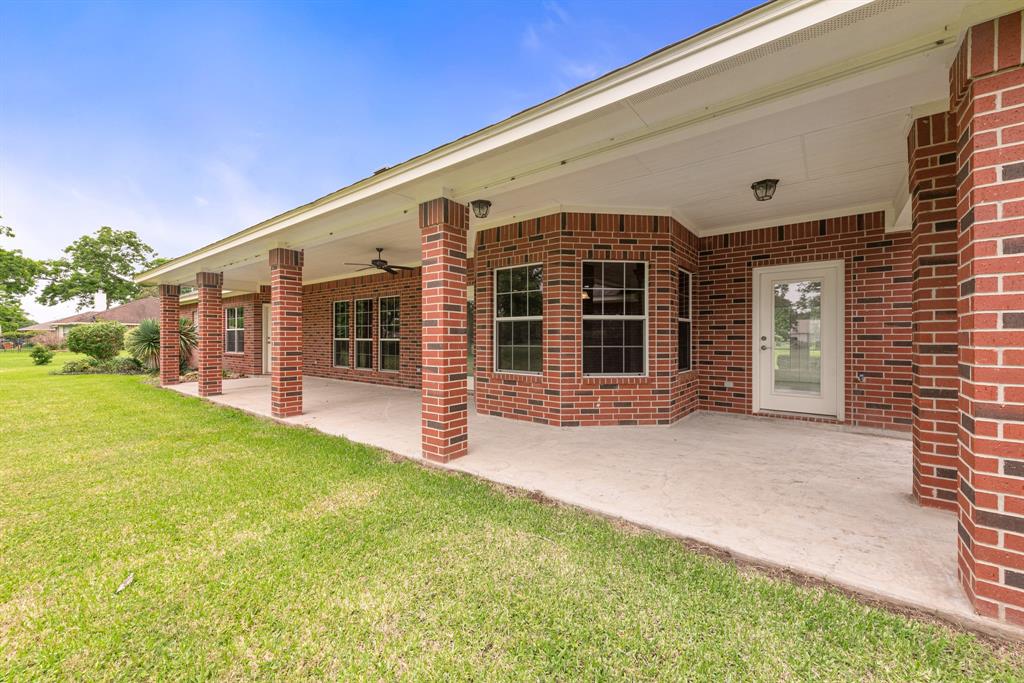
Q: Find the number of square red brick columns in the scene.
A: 6